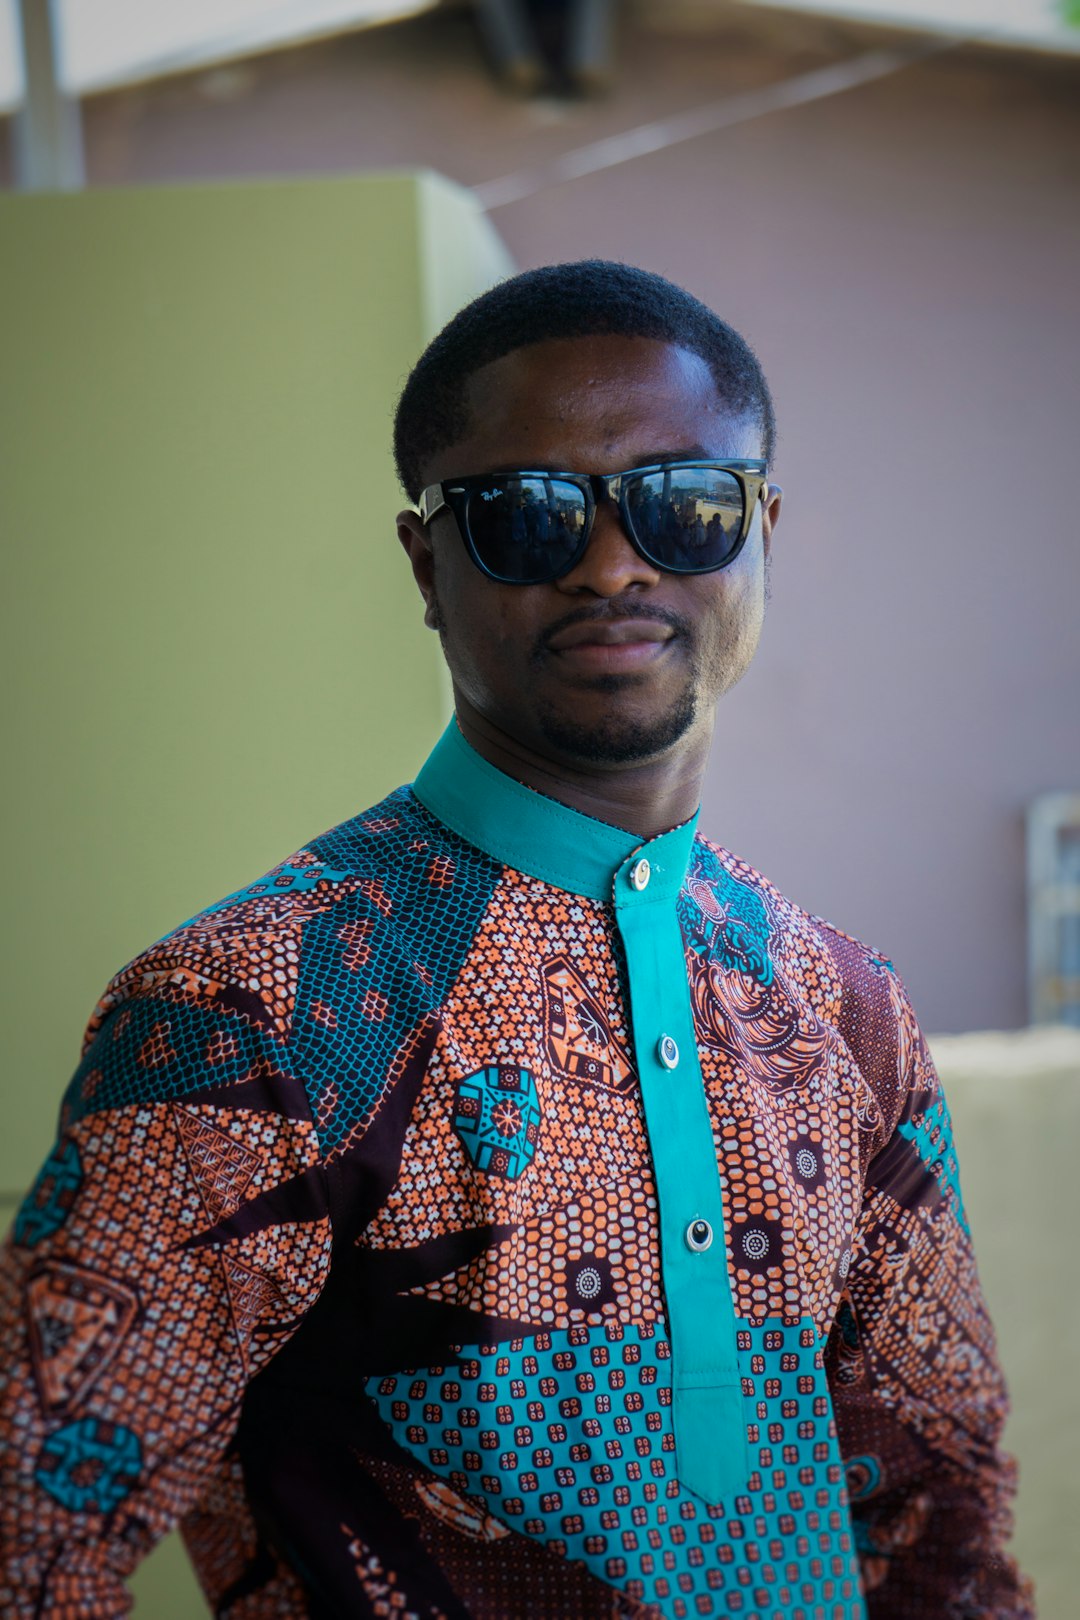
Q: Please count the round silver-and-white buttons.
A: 3